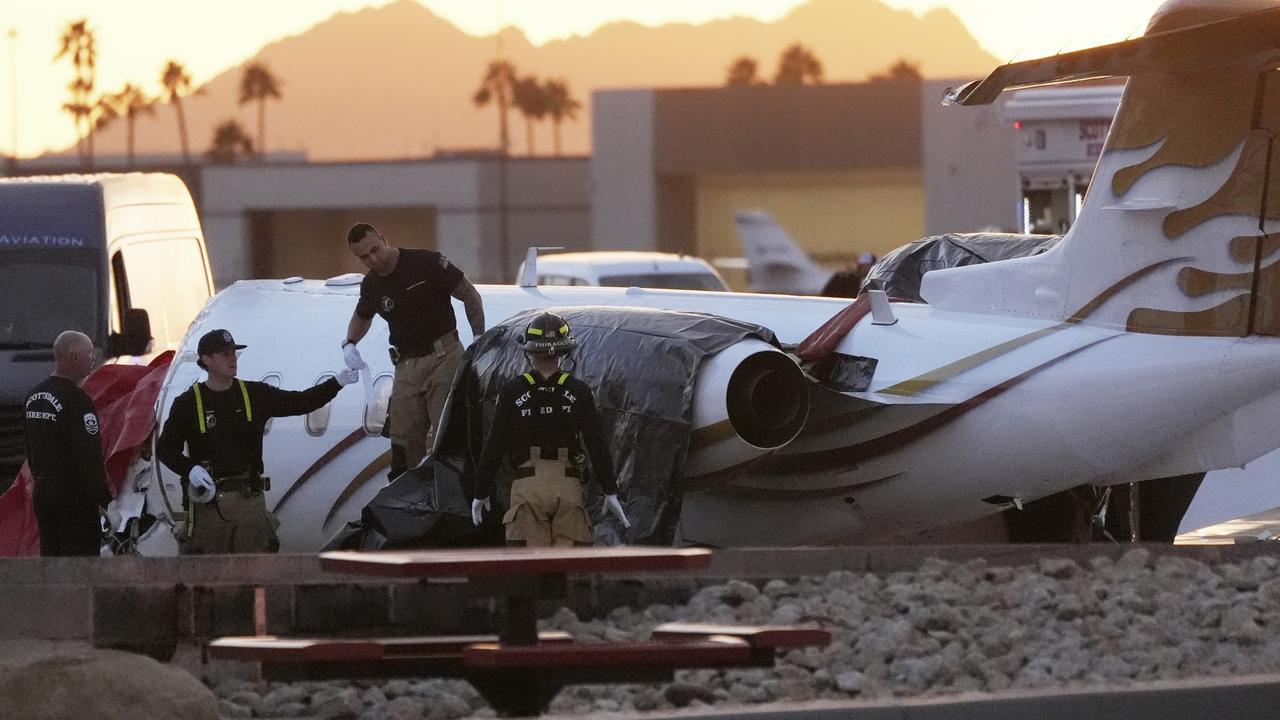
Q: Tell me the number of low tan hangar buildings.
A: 2